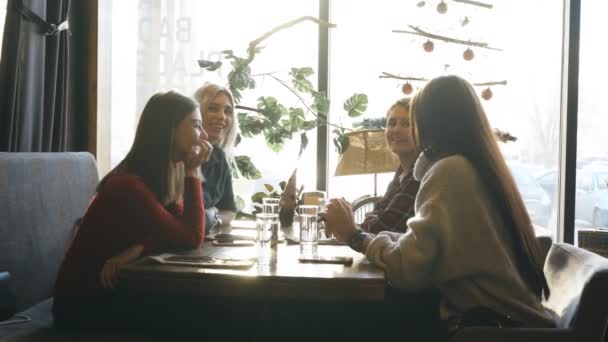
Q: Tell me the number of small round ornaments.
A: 5